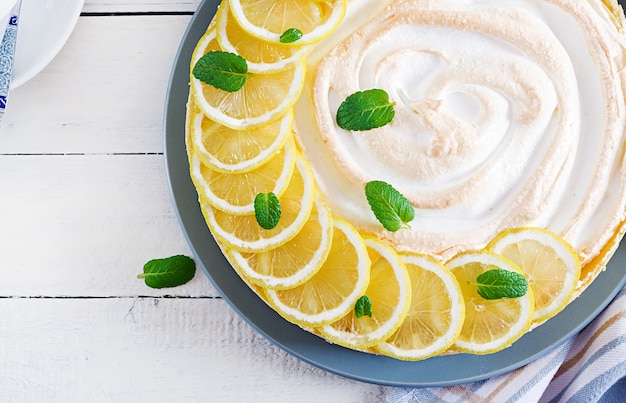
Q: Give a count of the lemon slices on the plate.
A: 12